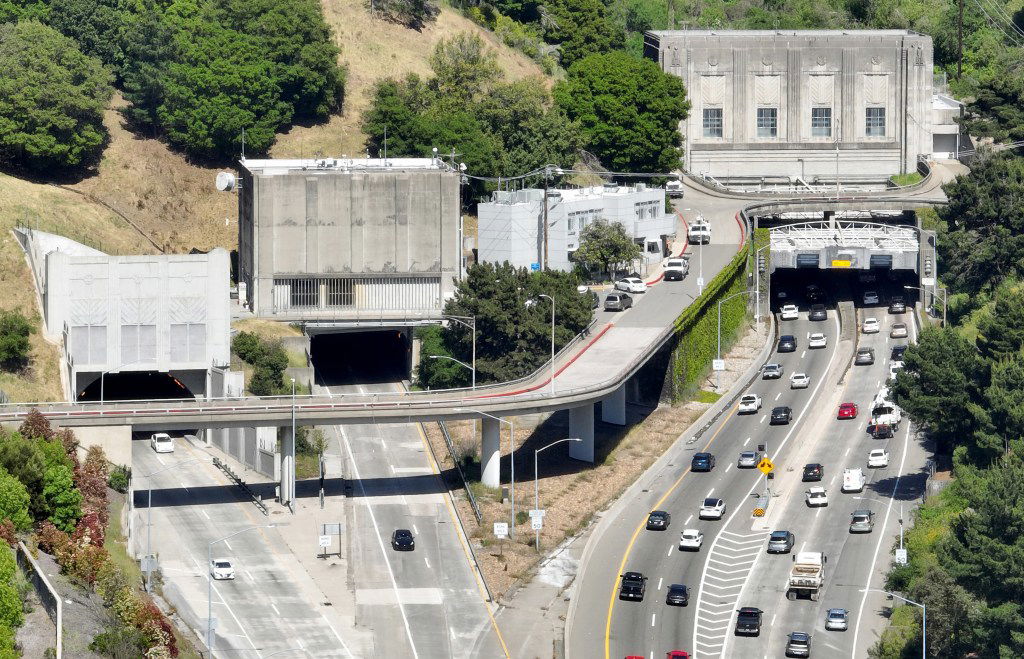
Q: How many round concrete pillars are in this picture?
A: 2